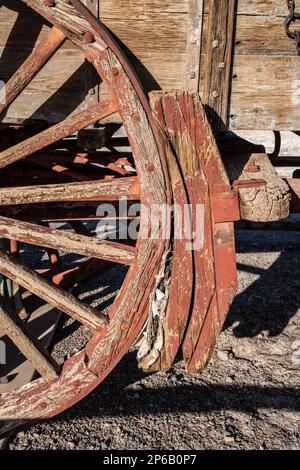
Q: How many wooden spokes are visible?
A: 6